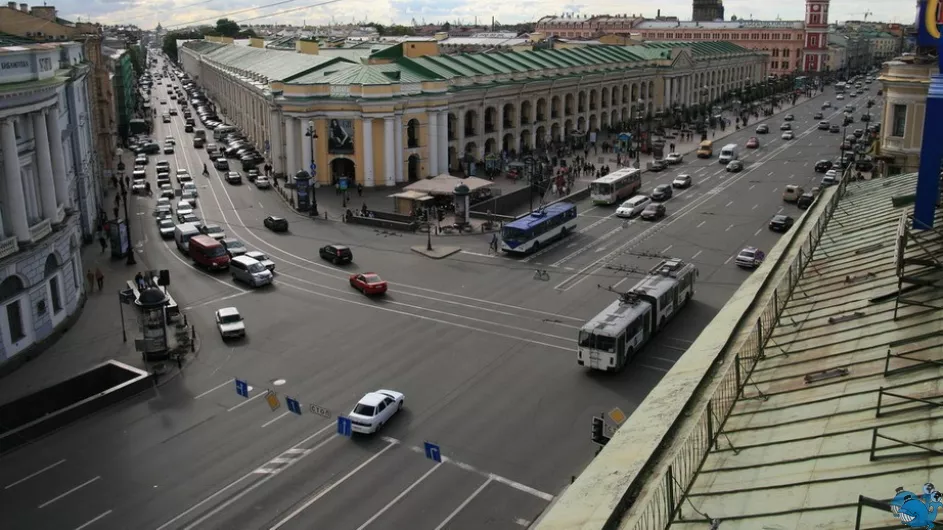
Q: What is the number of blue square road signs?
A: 4